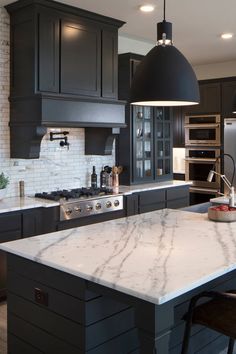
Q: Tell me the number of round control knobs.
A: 6